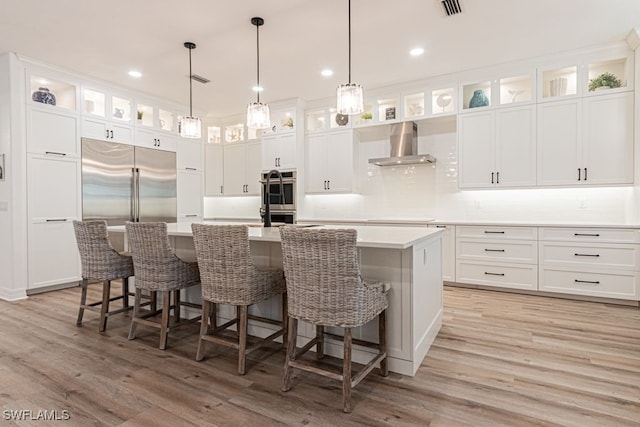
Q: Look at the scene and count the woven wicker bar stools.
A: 4